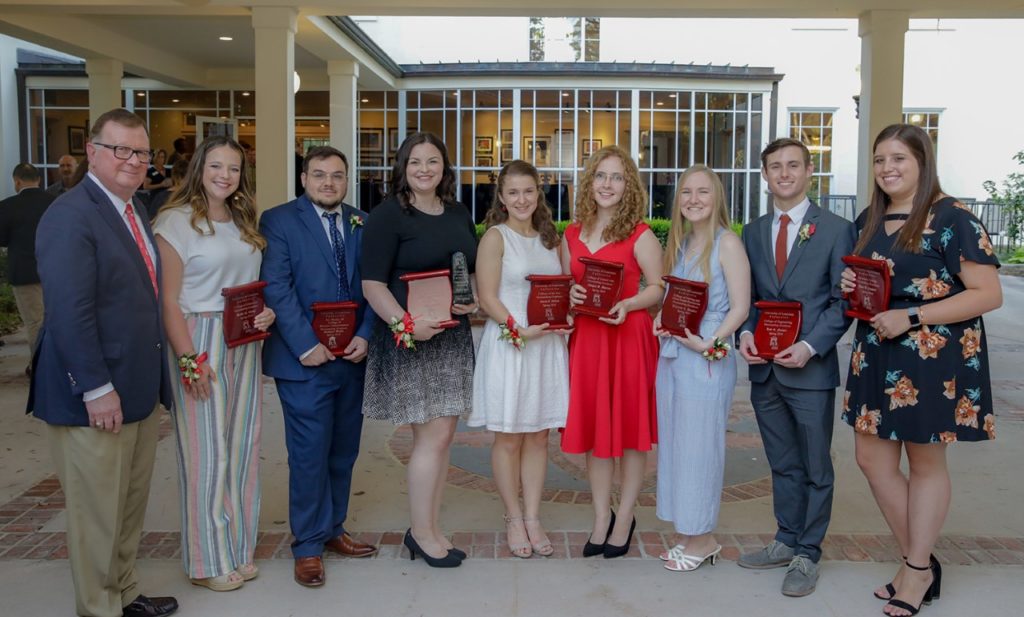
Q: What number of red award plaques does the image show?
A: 8